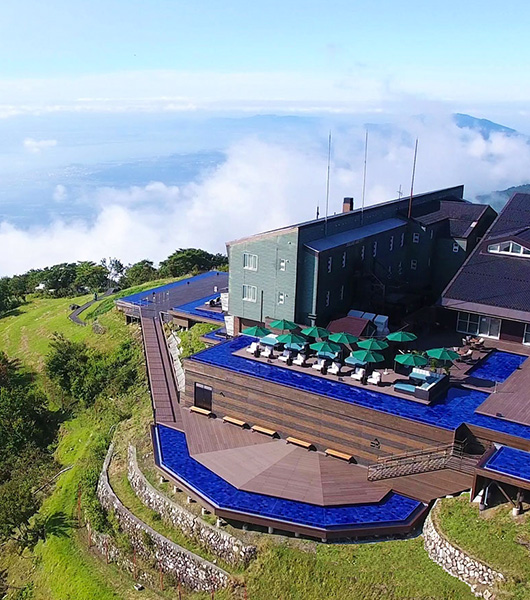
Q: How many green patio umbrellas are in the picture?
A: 11